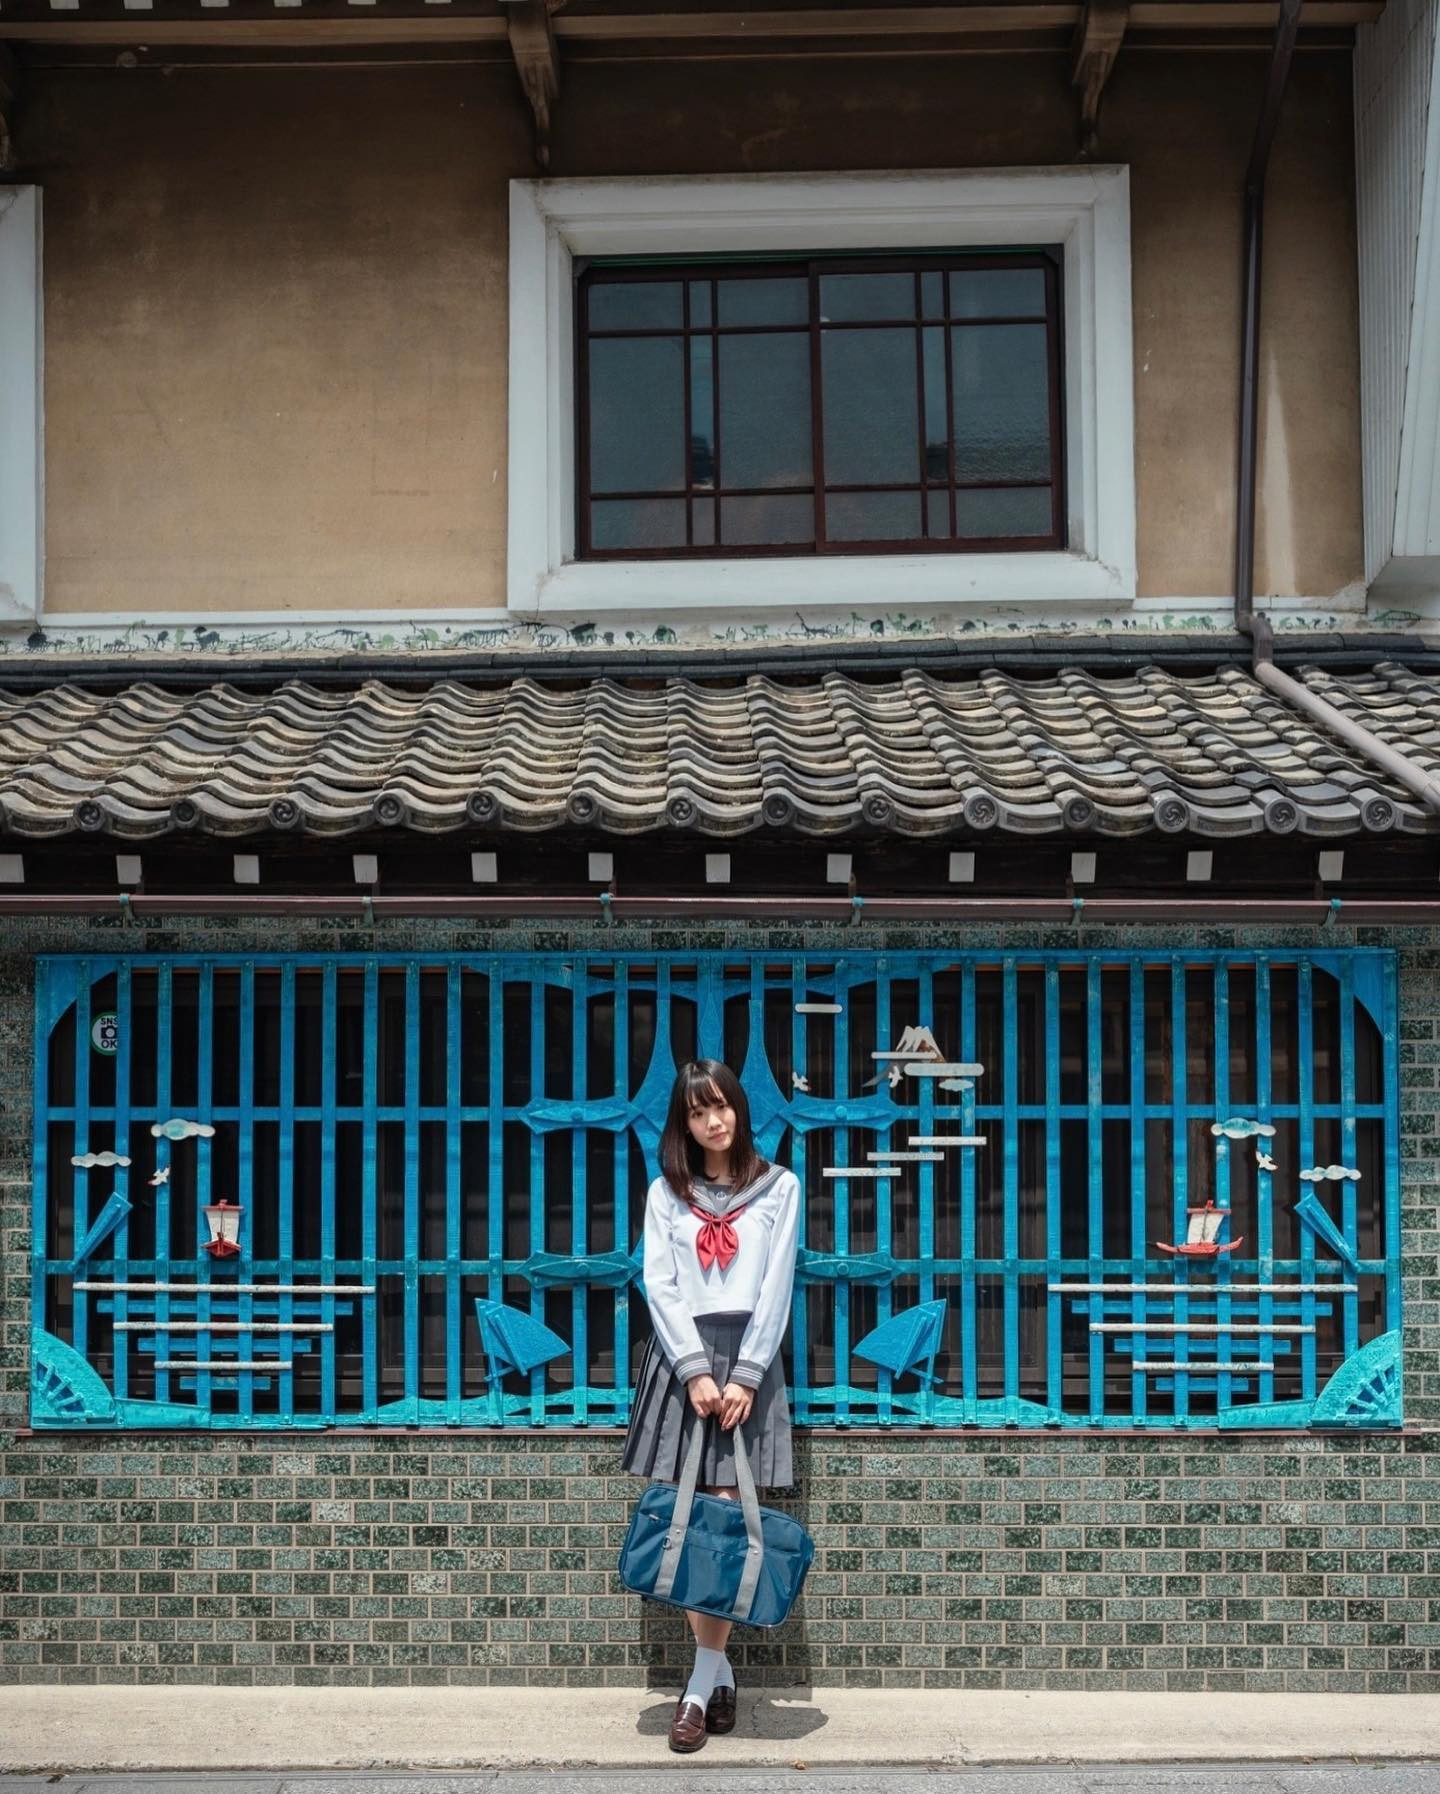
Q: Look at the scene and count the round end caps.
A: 14